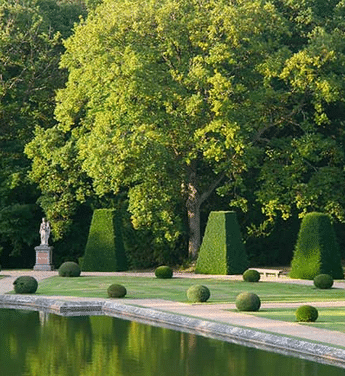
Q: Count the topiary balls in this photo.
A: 9